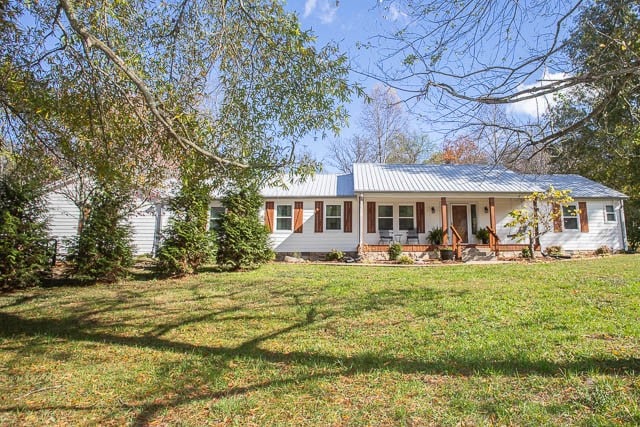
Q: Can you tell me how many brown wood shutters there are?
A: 8